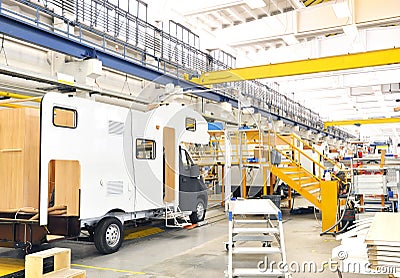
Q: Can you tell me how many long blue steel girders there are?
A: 1